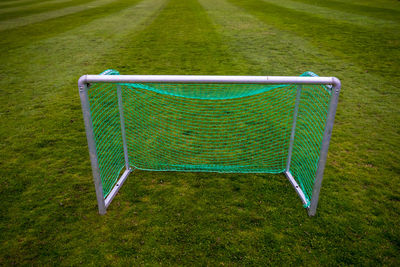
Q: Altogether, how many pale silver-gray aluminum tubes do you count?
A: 7